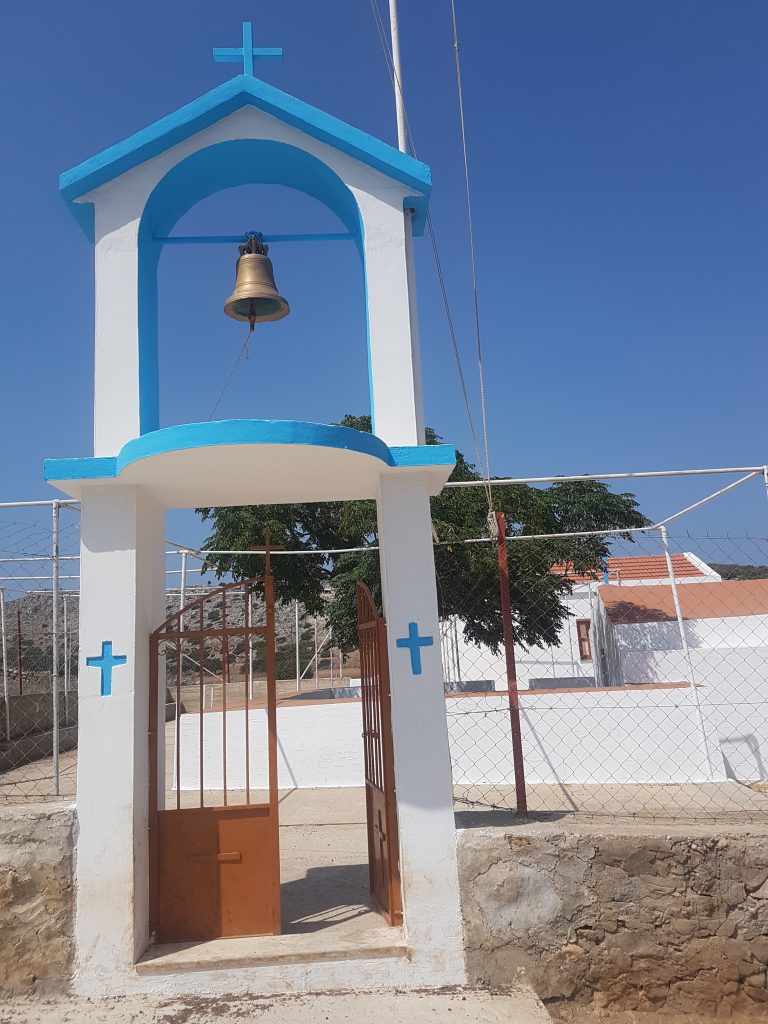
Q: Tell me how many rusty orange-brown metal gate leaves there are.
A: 2